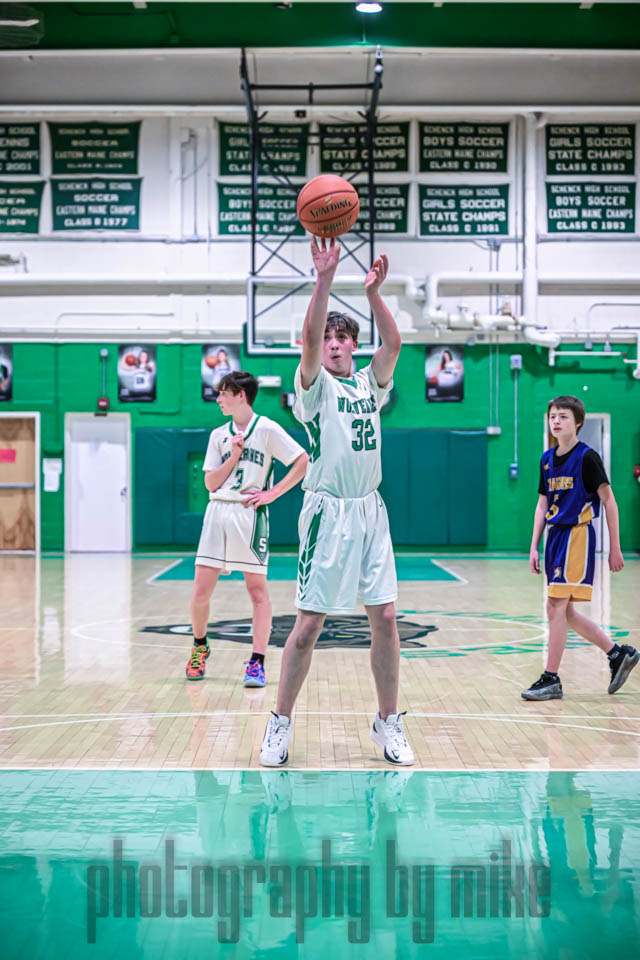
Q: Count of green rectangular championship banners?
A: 12